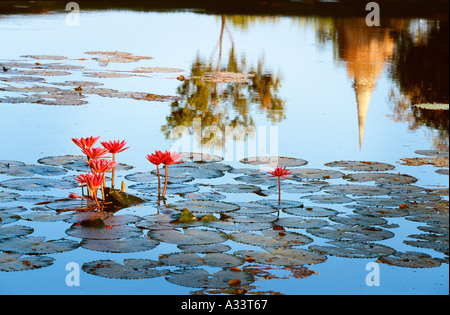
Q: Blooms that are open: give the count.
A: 9